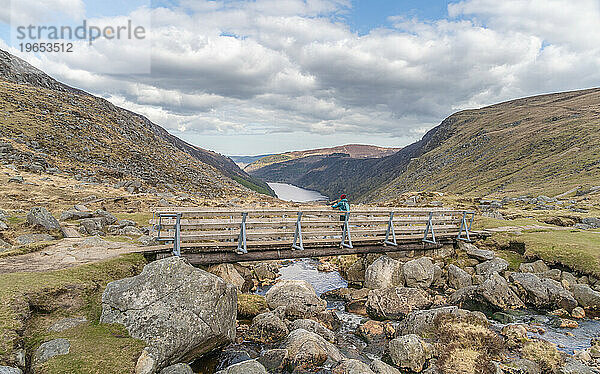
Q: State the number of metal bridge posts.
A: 7